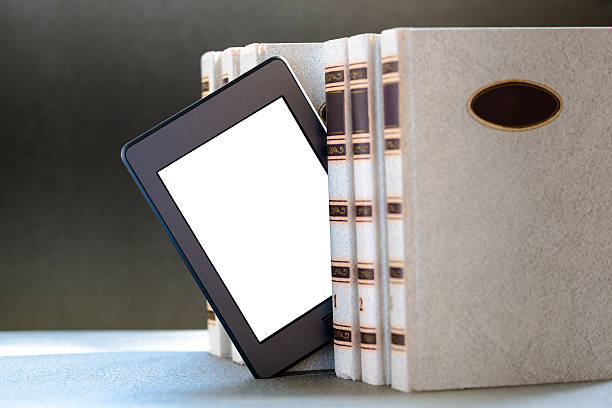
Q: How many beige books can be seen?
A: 6